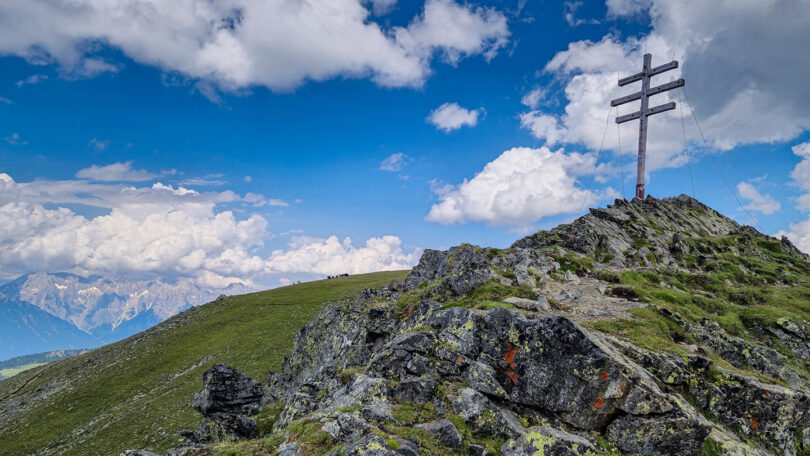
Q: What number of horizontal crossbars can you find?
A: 3